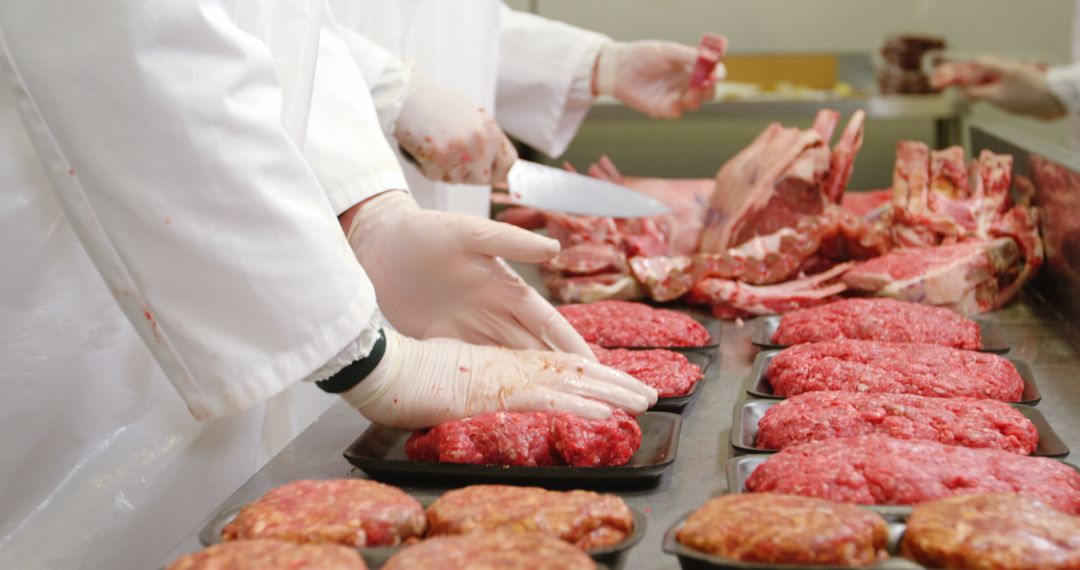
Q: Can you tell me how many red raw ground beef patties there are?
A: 7